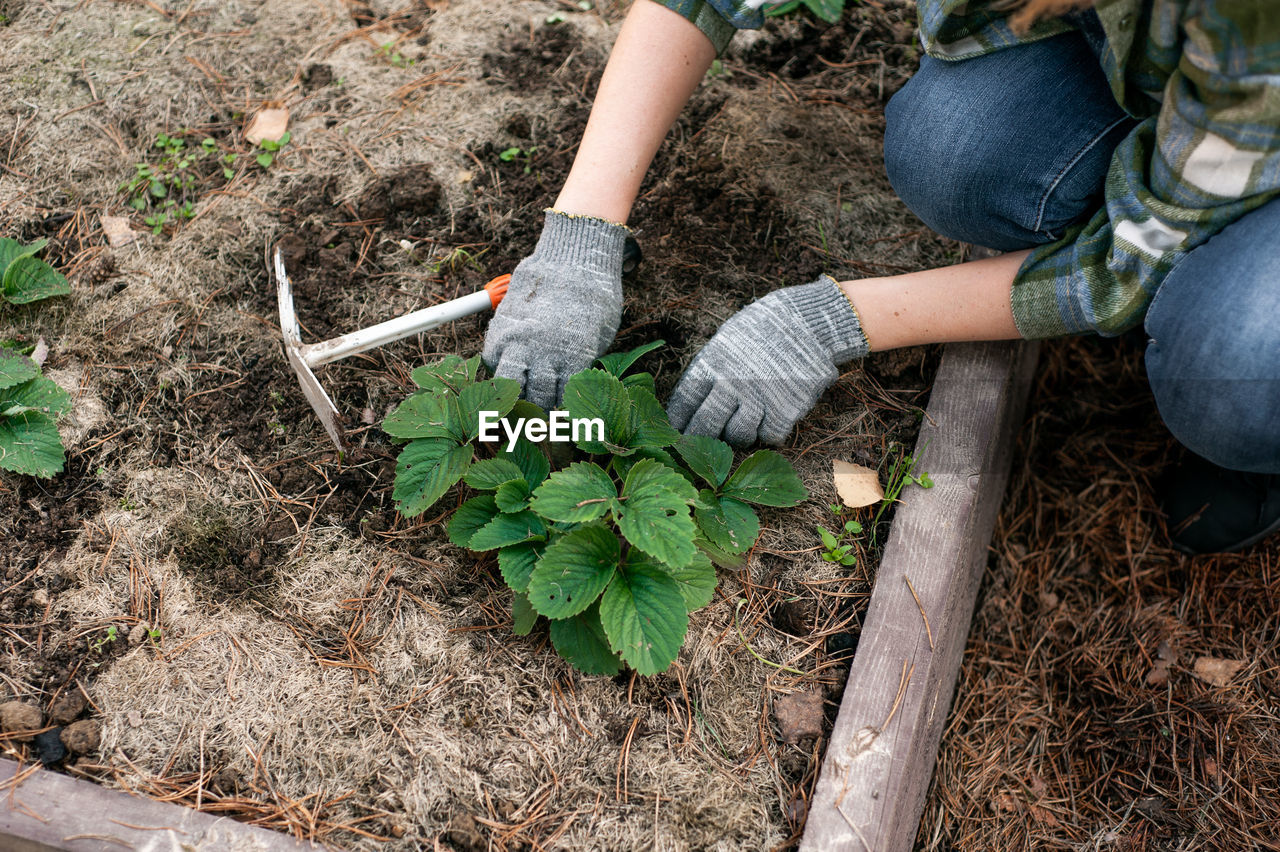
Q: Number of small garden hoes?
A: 1